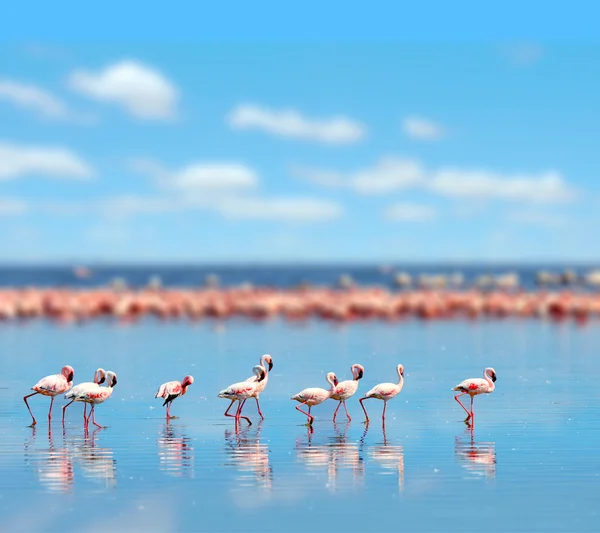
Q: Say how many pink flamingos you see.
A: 10